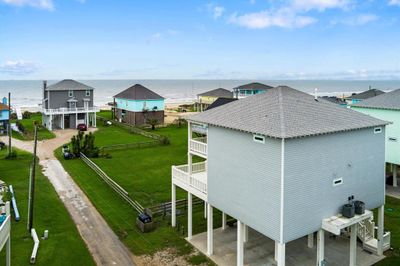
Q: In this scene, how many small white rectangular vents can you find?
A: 3